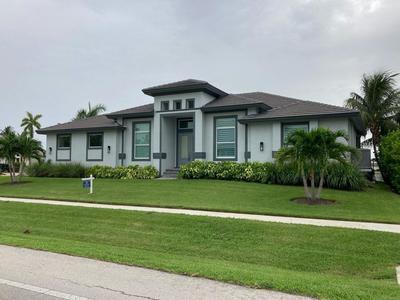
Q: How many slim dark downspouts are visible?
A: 2